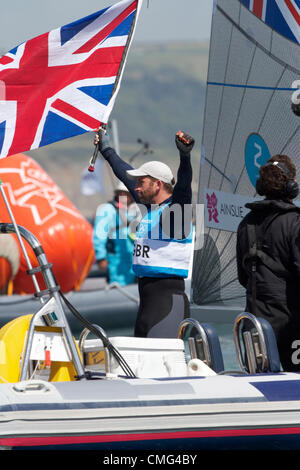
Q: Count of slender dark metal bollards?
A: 0